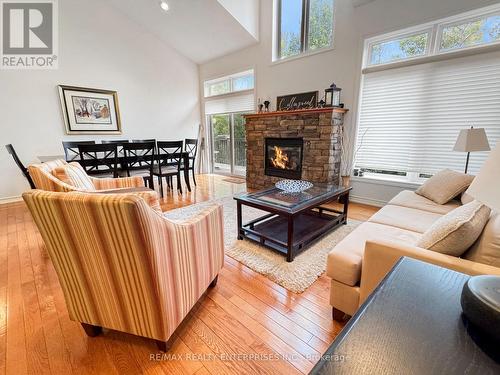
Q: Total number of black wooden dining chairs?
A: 8